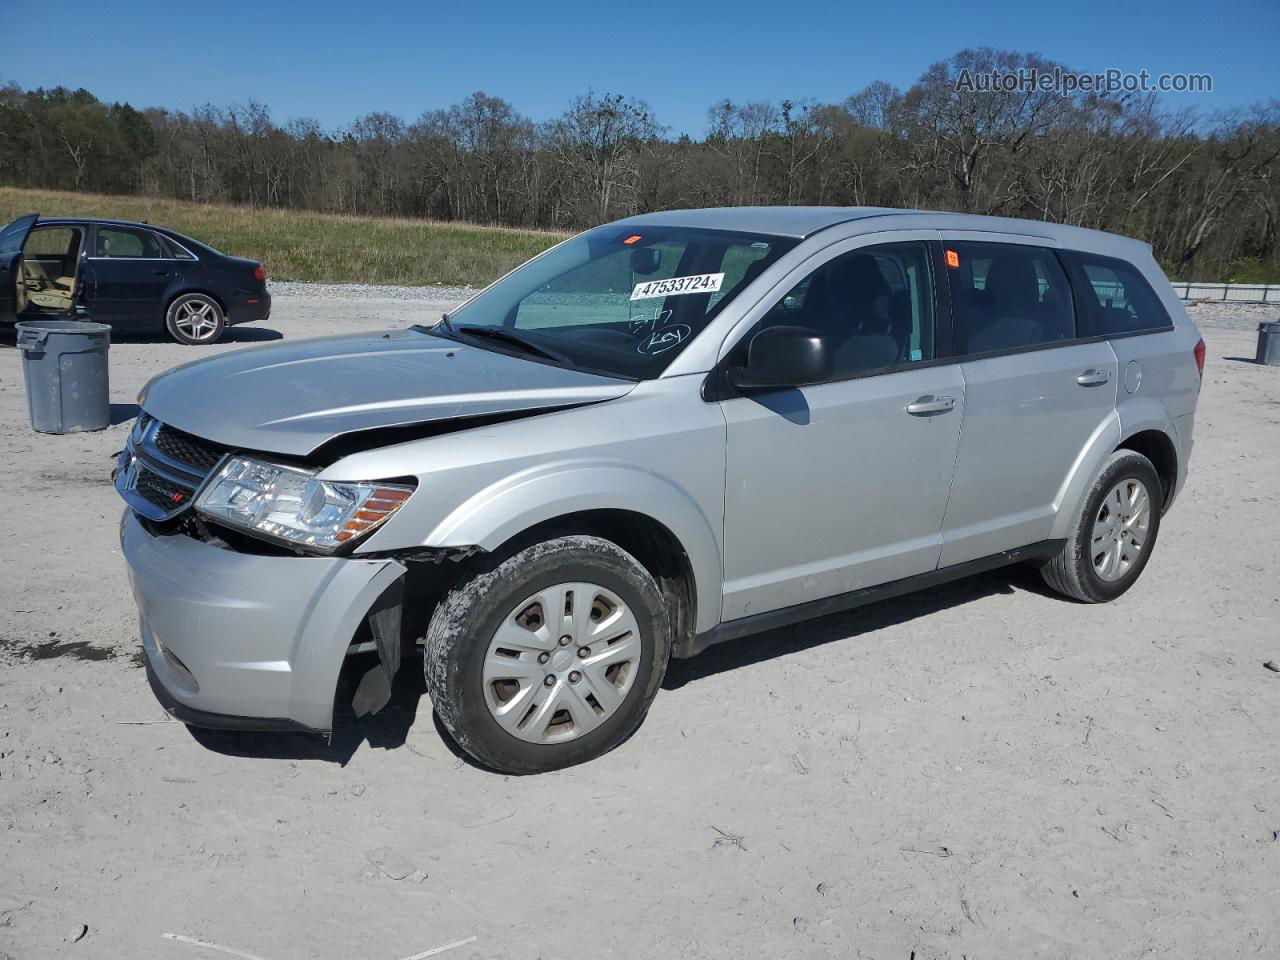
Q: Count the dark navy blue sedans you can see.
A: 1